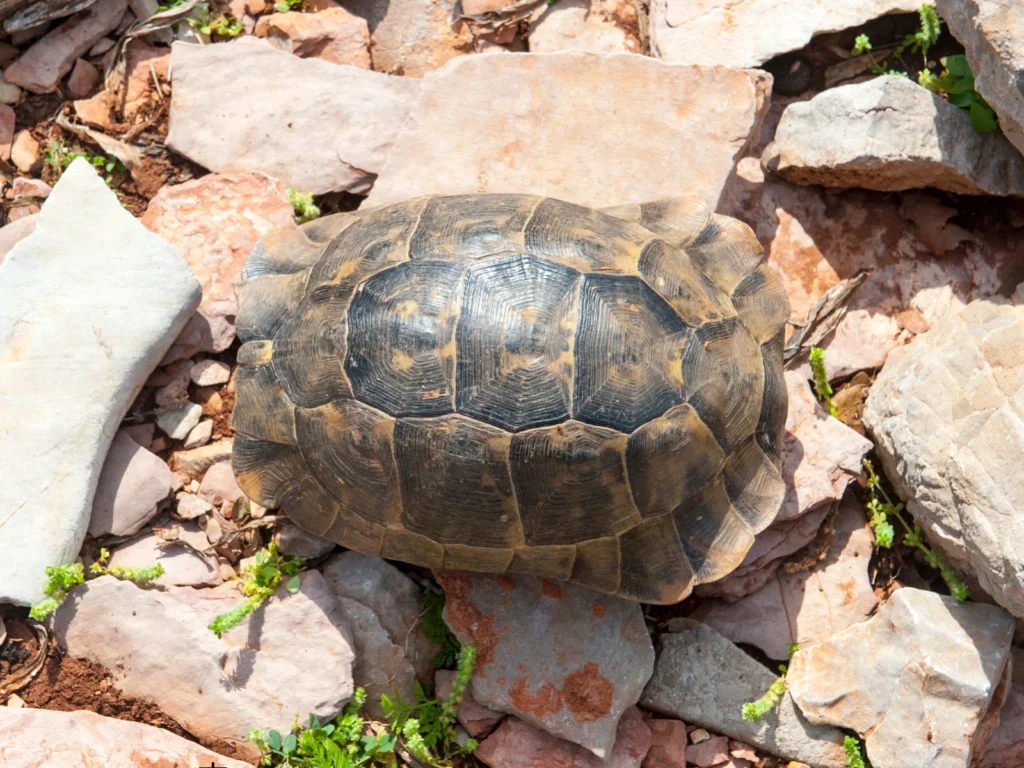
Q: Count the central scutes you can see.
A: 5